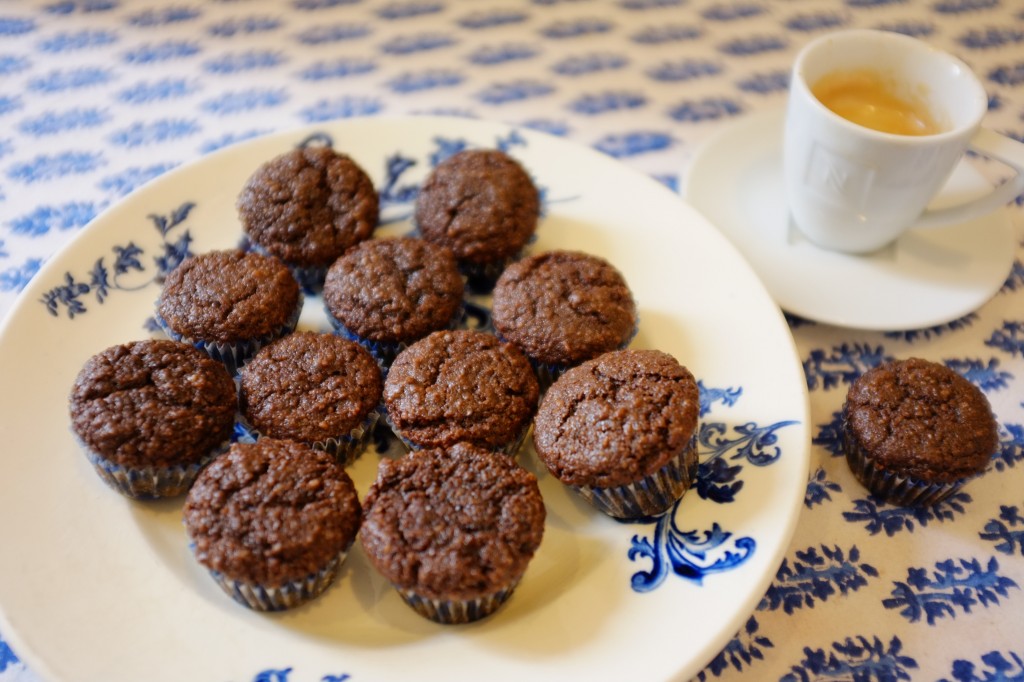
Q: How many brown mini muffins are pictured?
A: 12